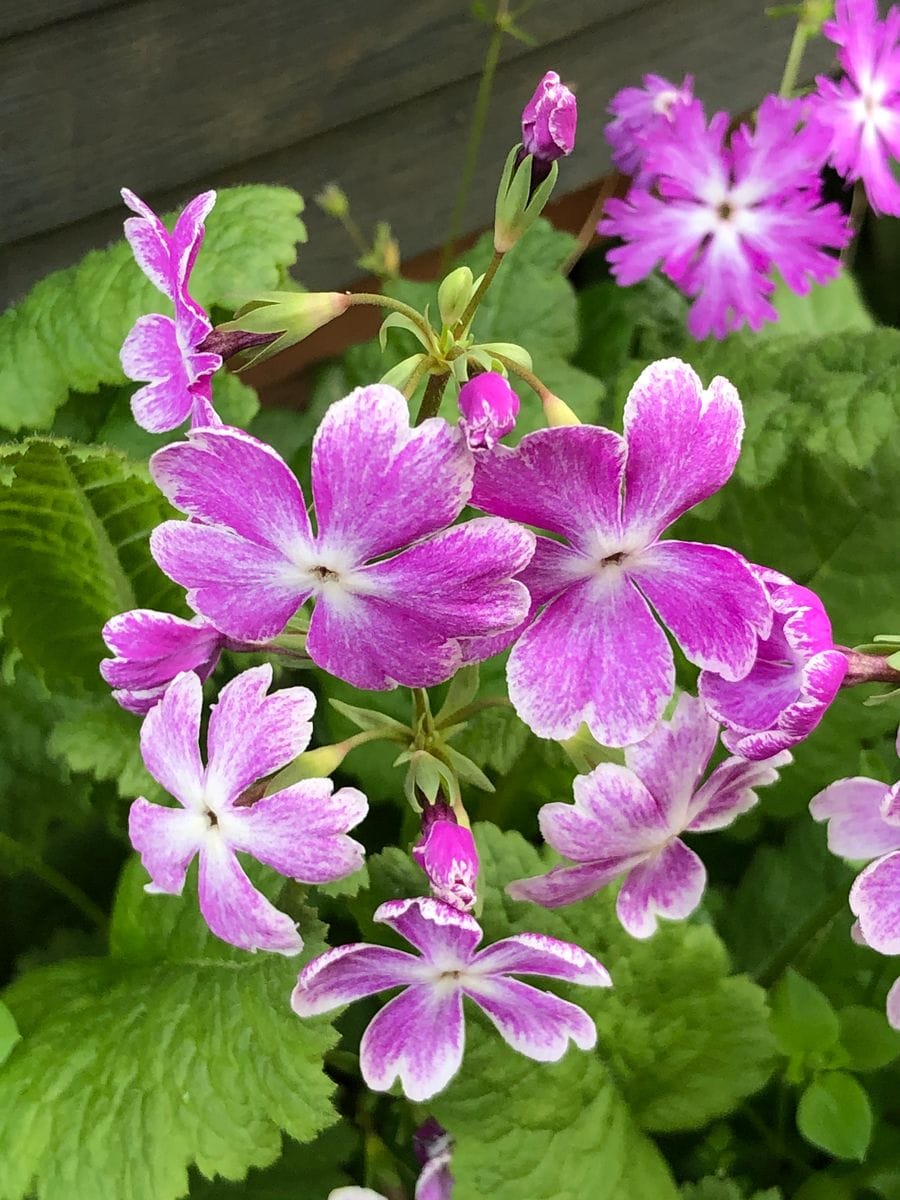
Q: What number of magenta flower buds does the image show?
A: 3